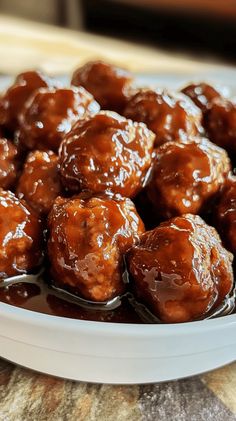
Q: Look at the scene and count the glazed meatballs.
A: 14